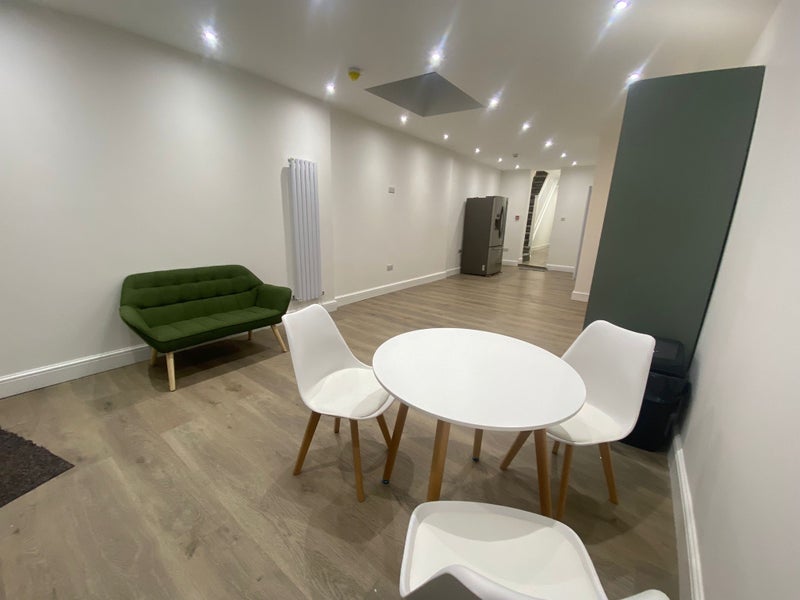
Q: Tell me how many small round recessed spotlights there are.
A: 15